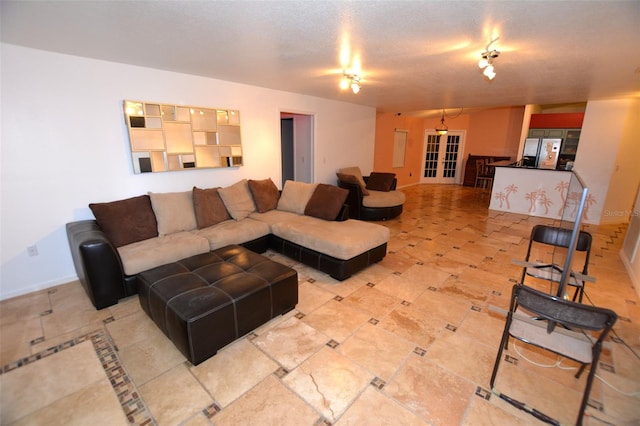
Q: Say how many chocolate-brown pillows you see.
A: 5